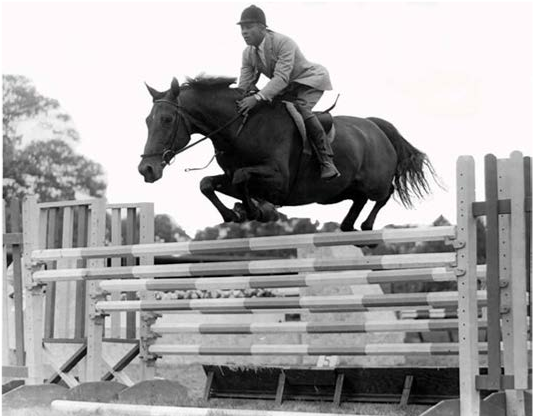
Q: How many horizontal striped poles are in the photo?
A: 6